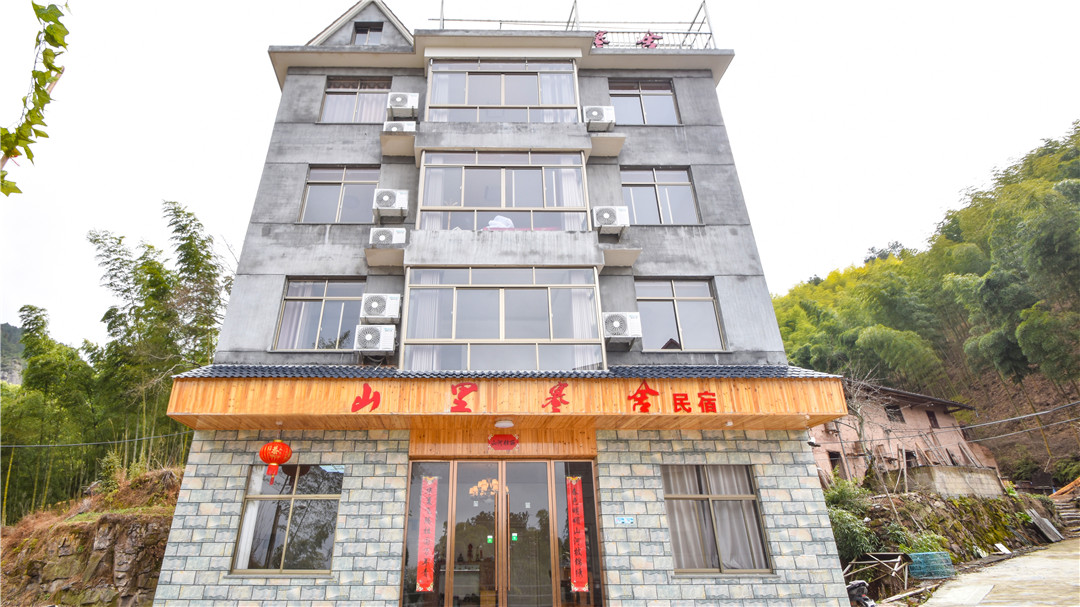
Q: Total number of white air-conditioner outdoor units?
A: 9